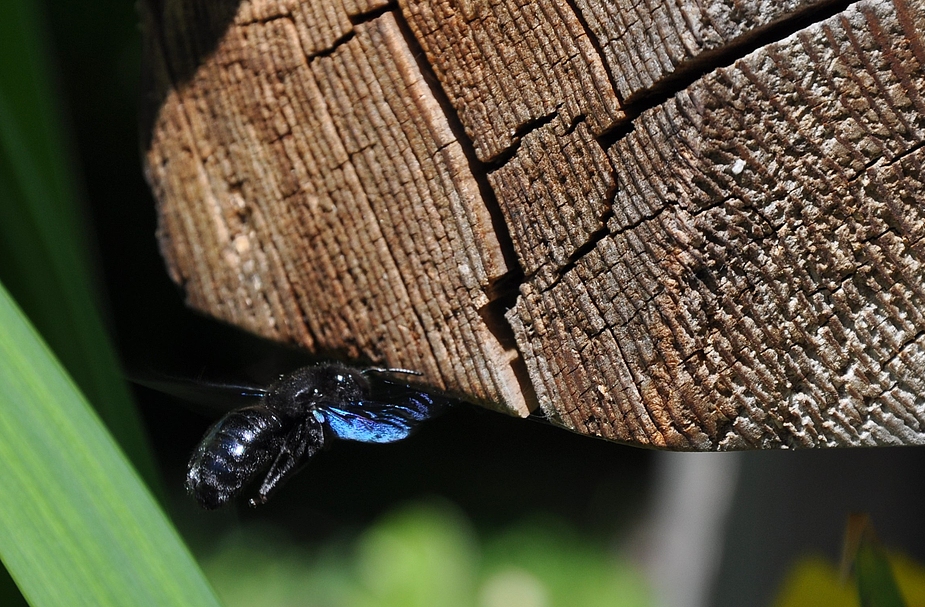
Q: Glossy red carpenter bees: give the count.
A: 0